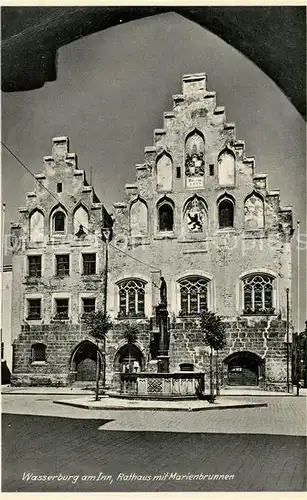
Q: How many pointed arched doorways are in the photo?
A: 2